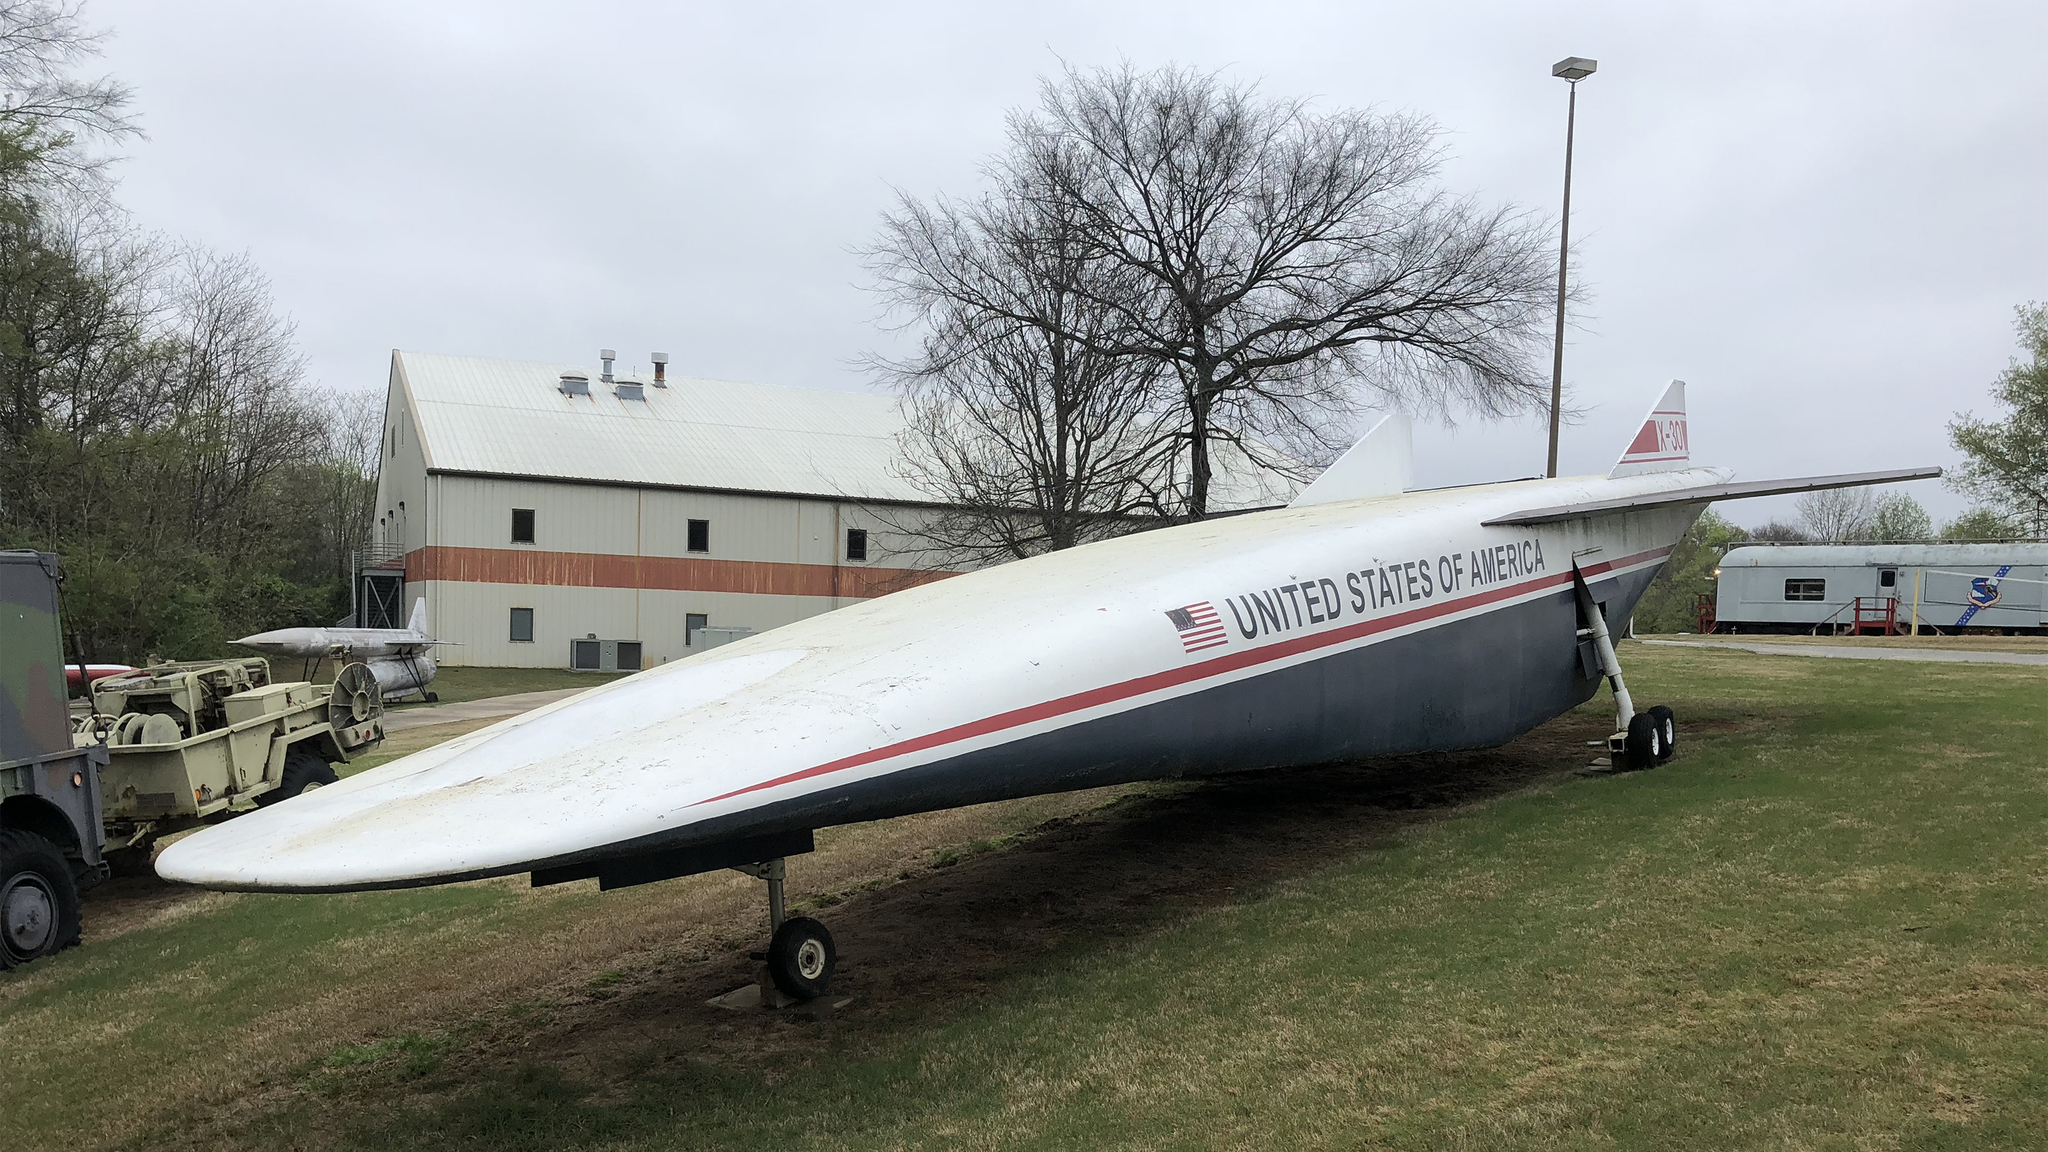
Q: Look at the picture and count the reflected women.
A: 0